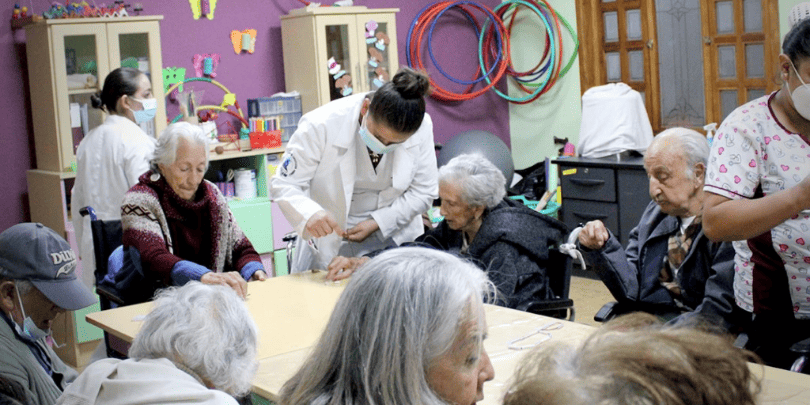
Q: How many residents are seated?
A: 7